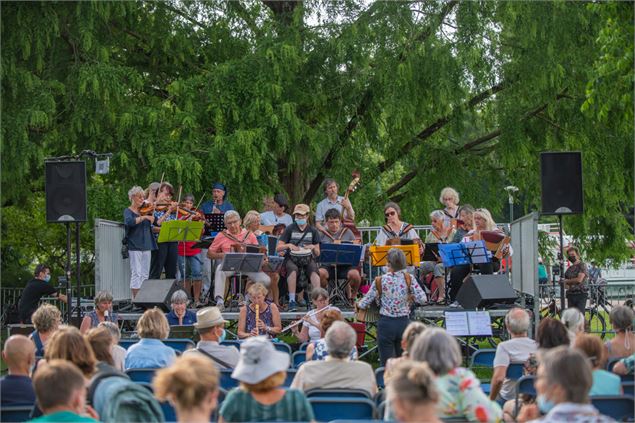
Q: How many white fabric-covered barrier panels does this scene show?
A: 2